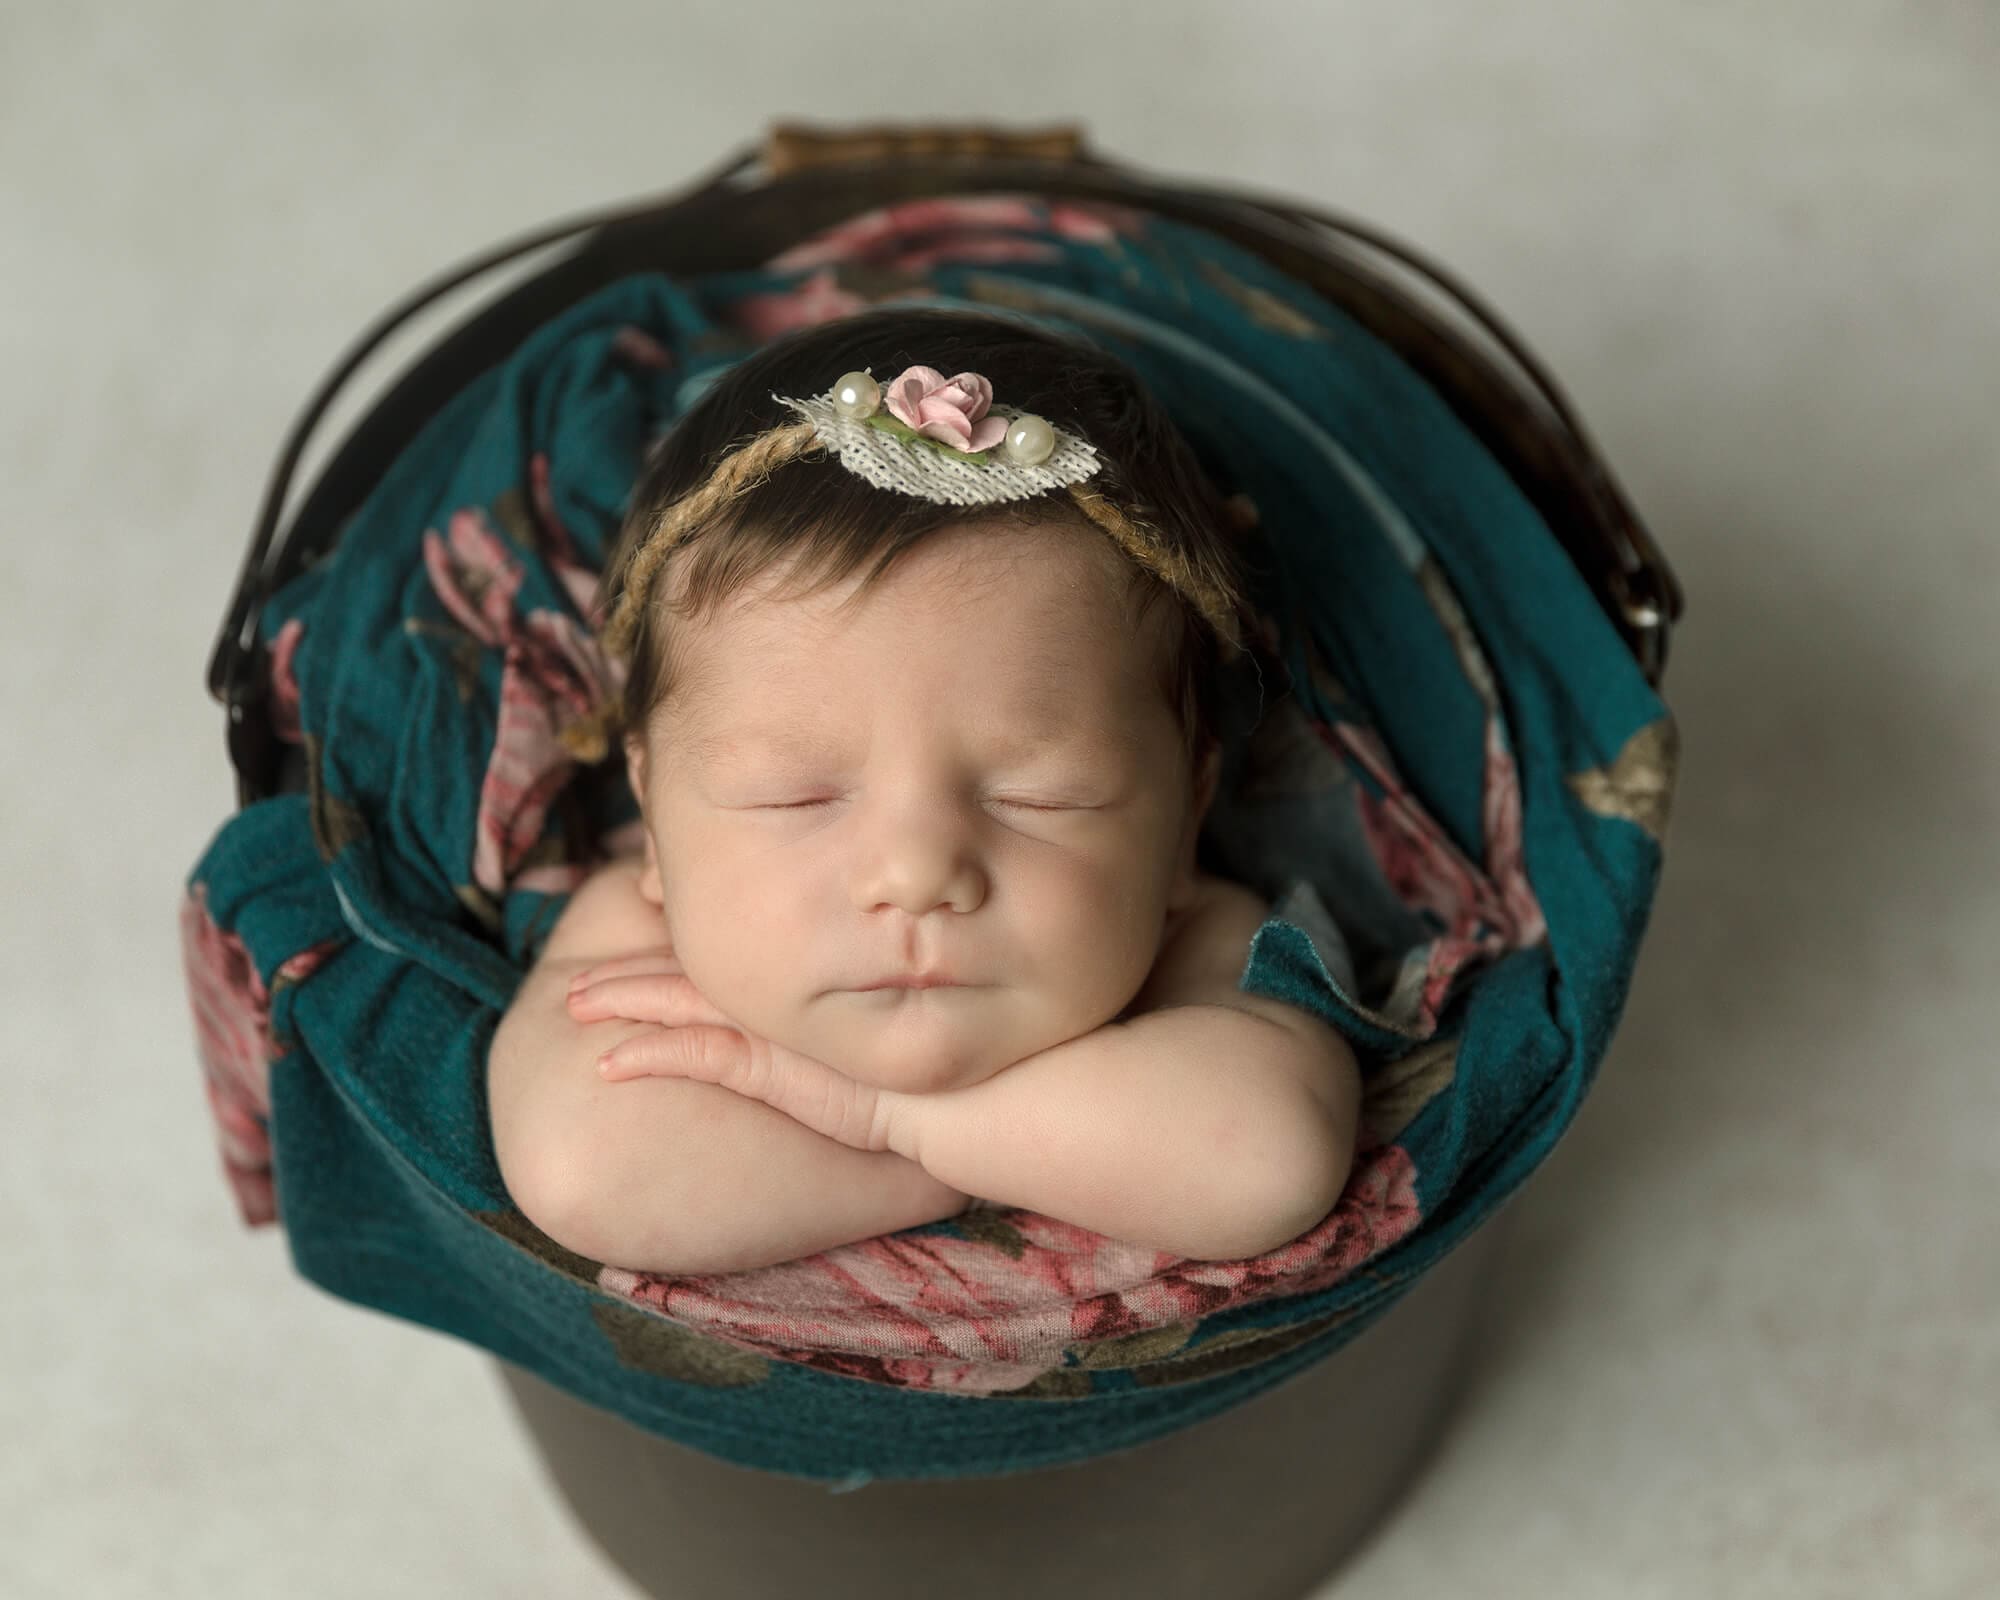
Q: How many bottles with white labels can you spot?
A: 0